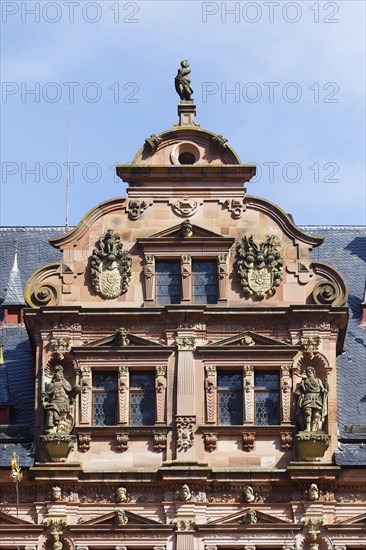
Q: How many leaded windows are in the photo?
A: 6